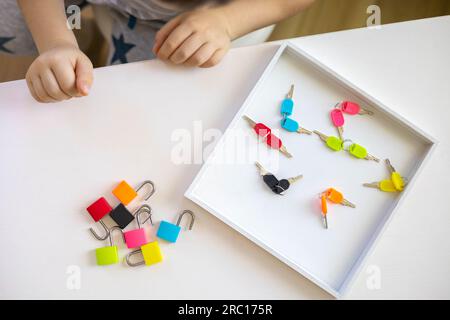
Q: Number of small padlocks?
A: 7